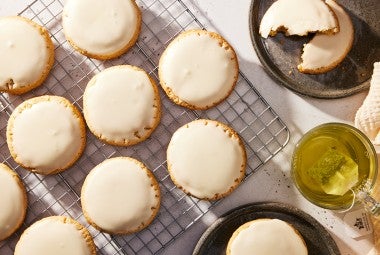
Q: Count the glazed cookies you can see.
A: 11